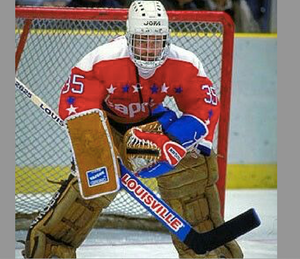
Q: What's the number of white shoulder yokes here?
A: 2